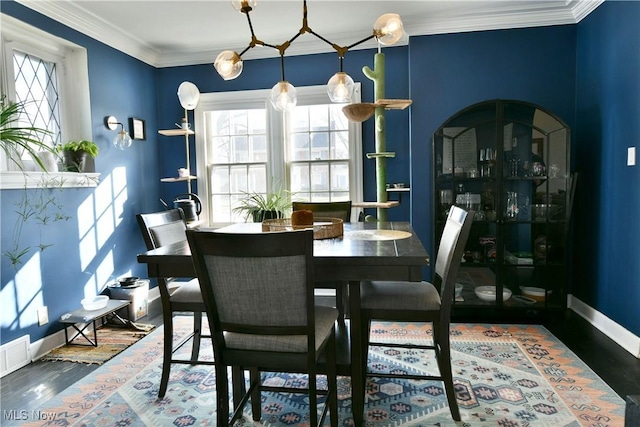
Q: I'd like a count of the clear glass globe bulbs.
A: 6